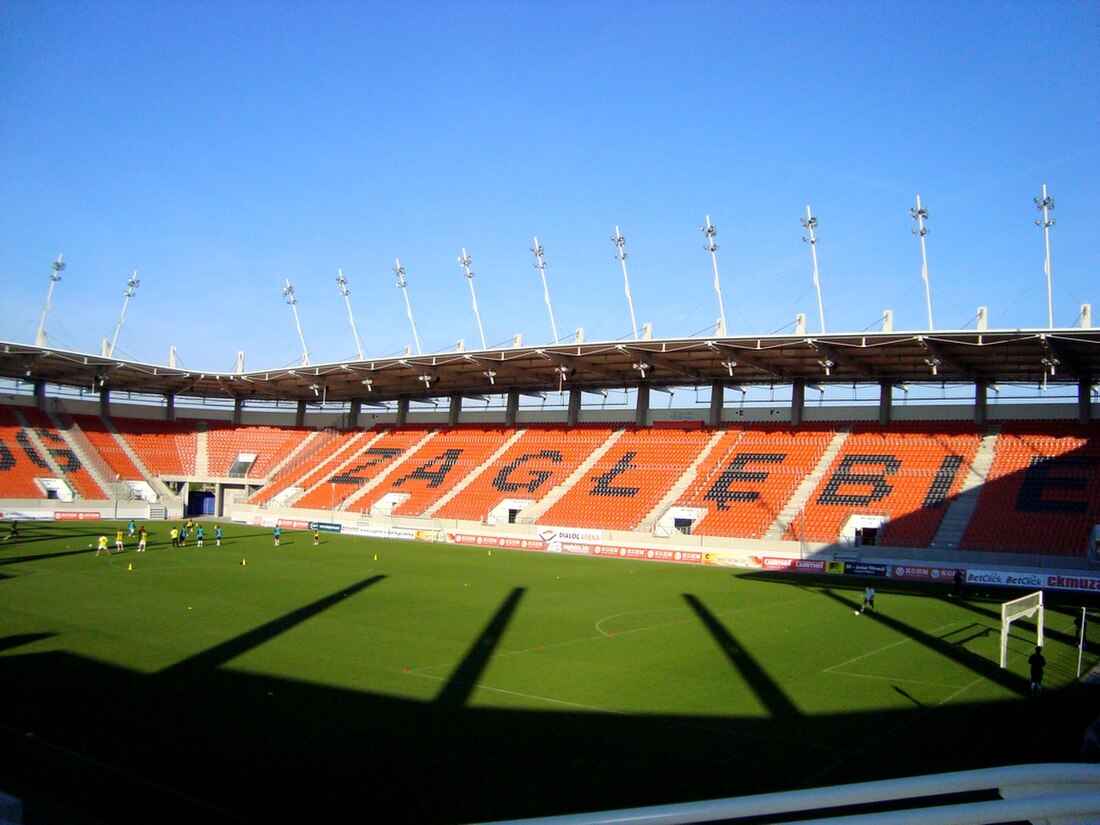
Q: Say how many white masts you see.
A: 12